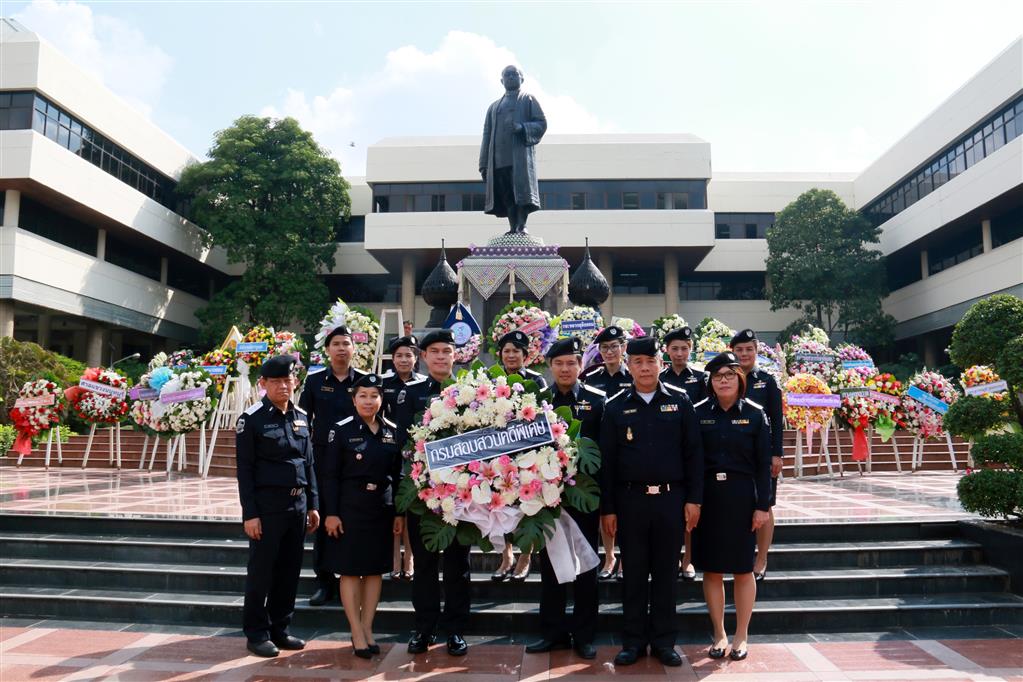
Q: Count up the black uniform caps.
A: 12